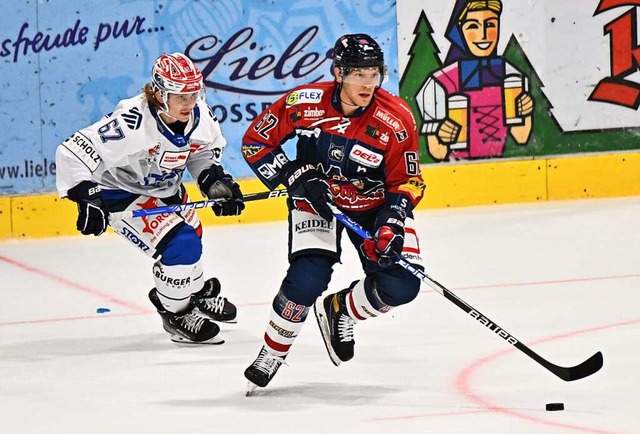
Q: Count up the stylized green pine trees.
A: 2